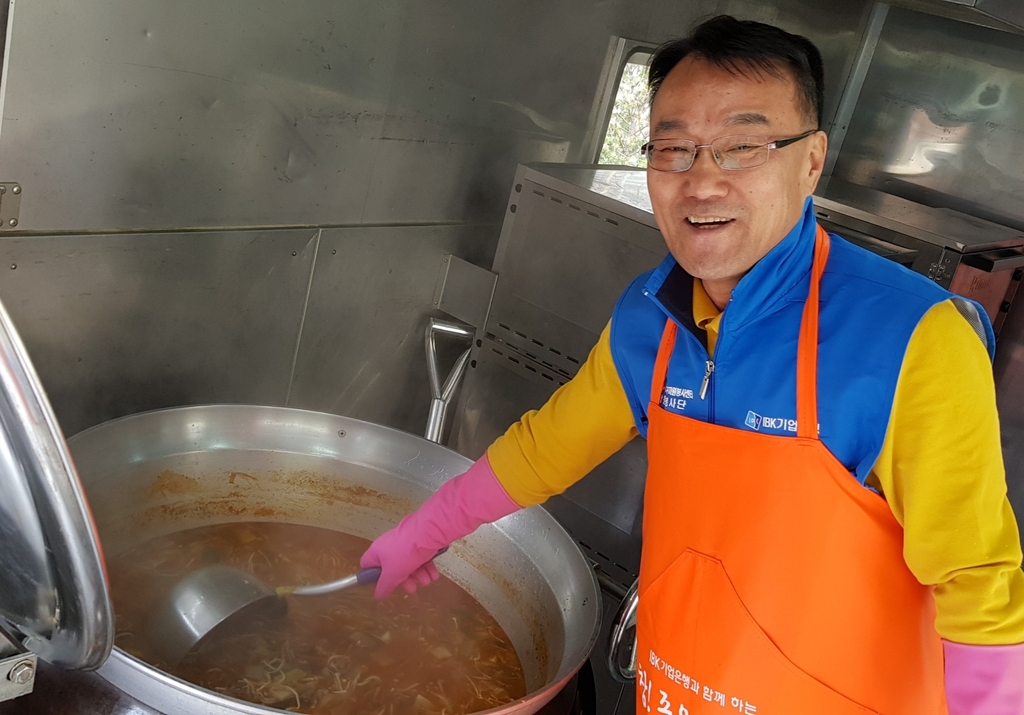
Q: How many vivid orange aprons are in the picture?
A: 1